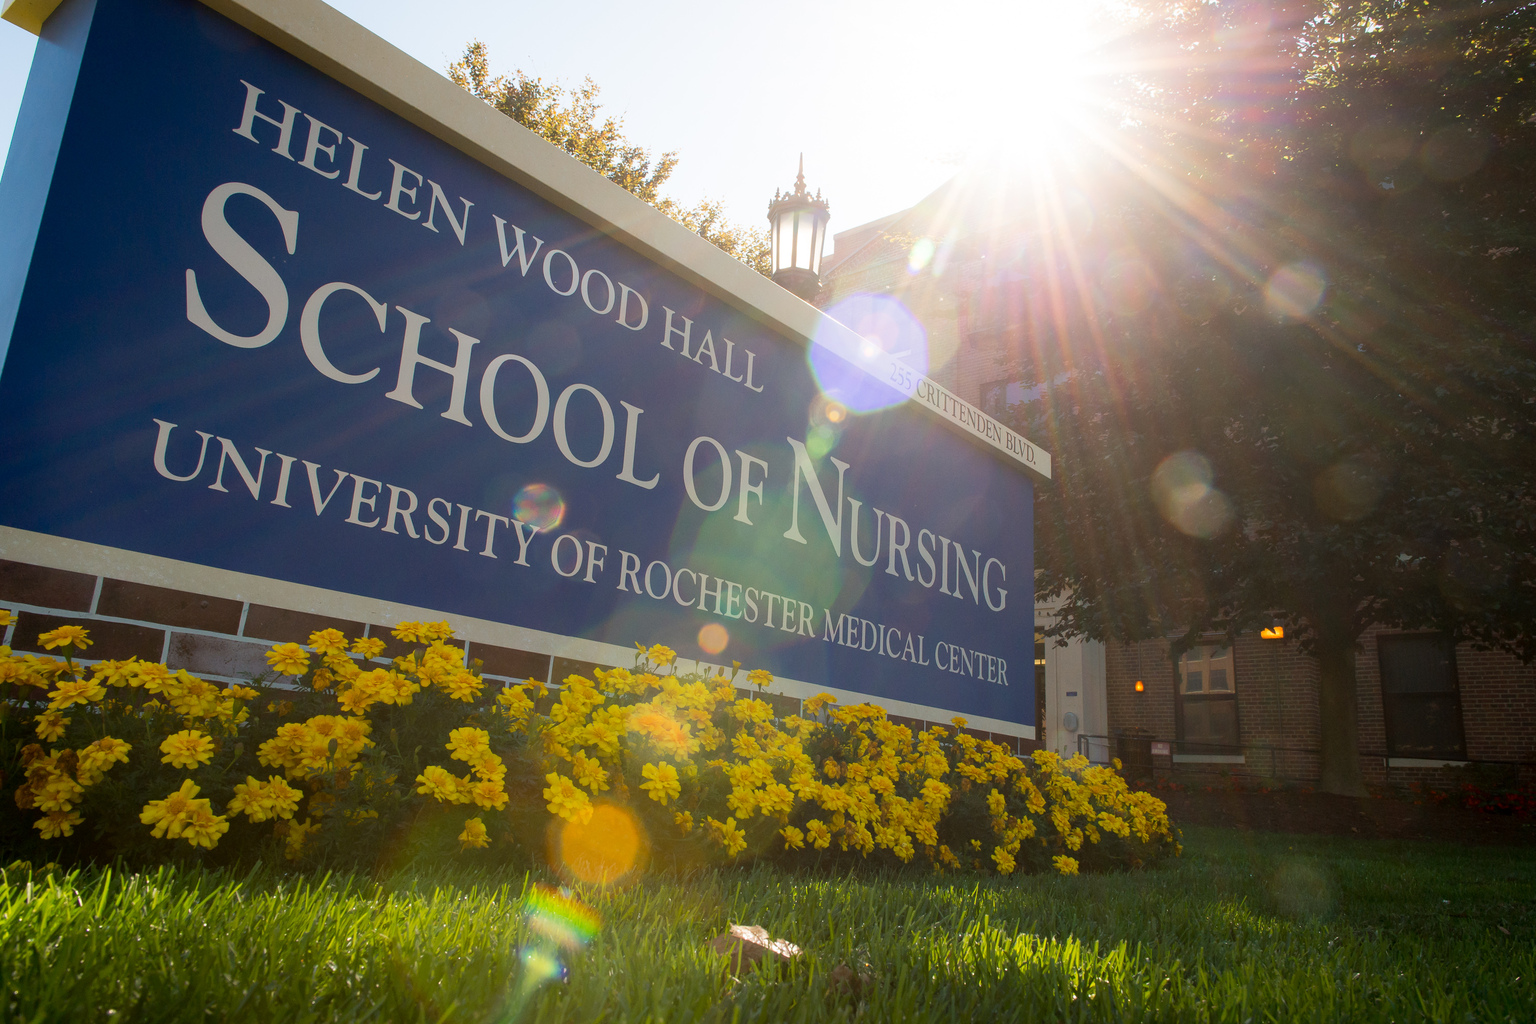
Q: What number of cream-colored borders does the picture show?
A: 2